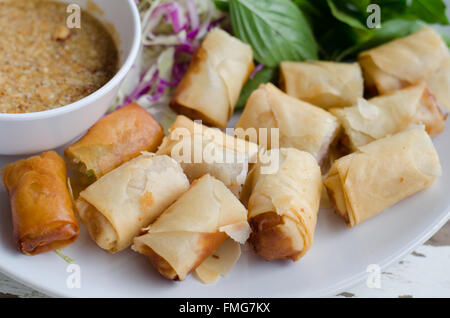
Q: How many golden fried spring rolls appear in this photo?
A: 12